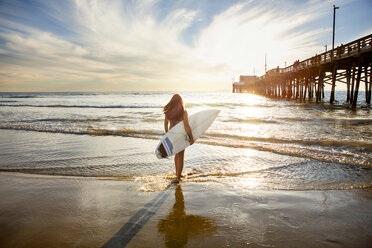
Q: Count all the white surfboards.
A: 1